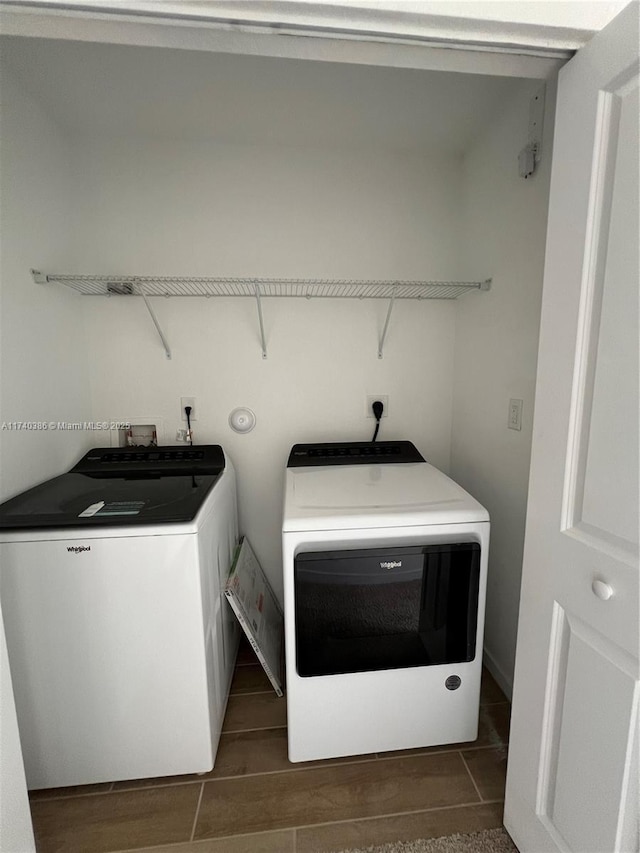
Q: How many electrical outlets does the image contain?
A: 3